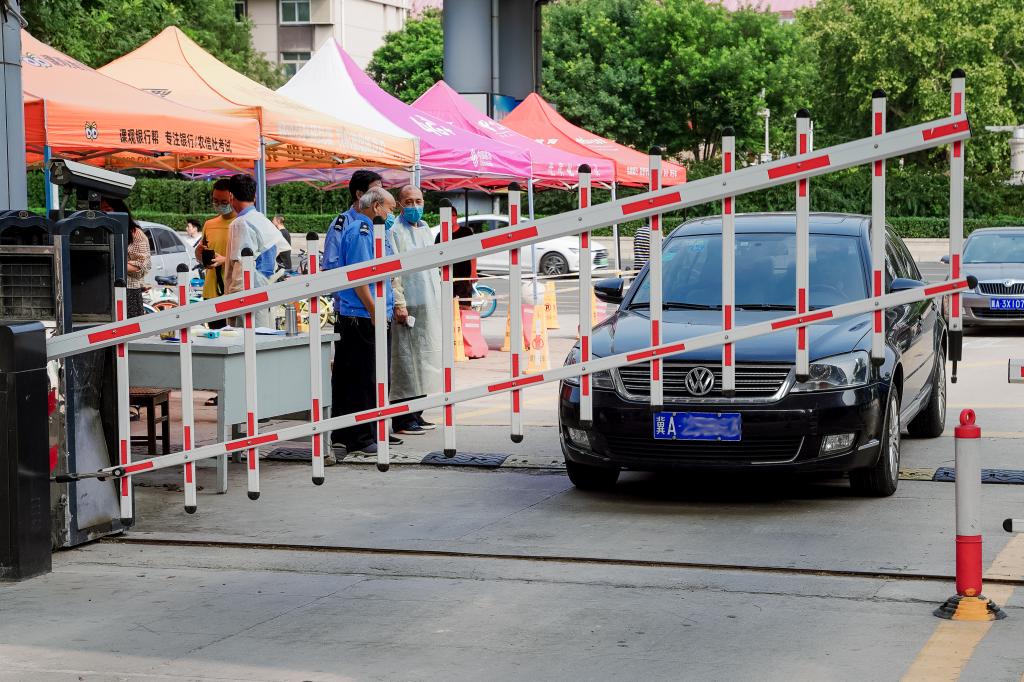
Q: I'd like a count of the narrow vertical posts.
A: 13